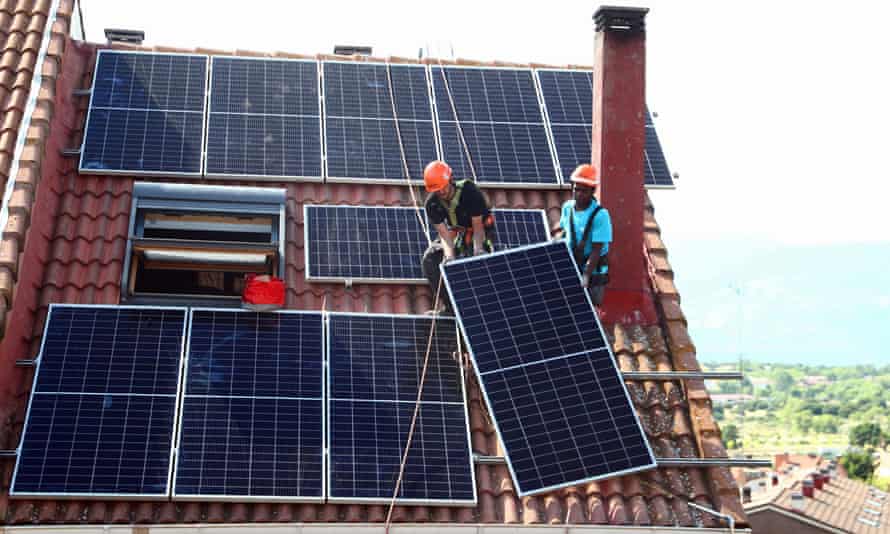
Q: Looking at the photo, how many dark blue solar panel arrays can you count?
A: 10